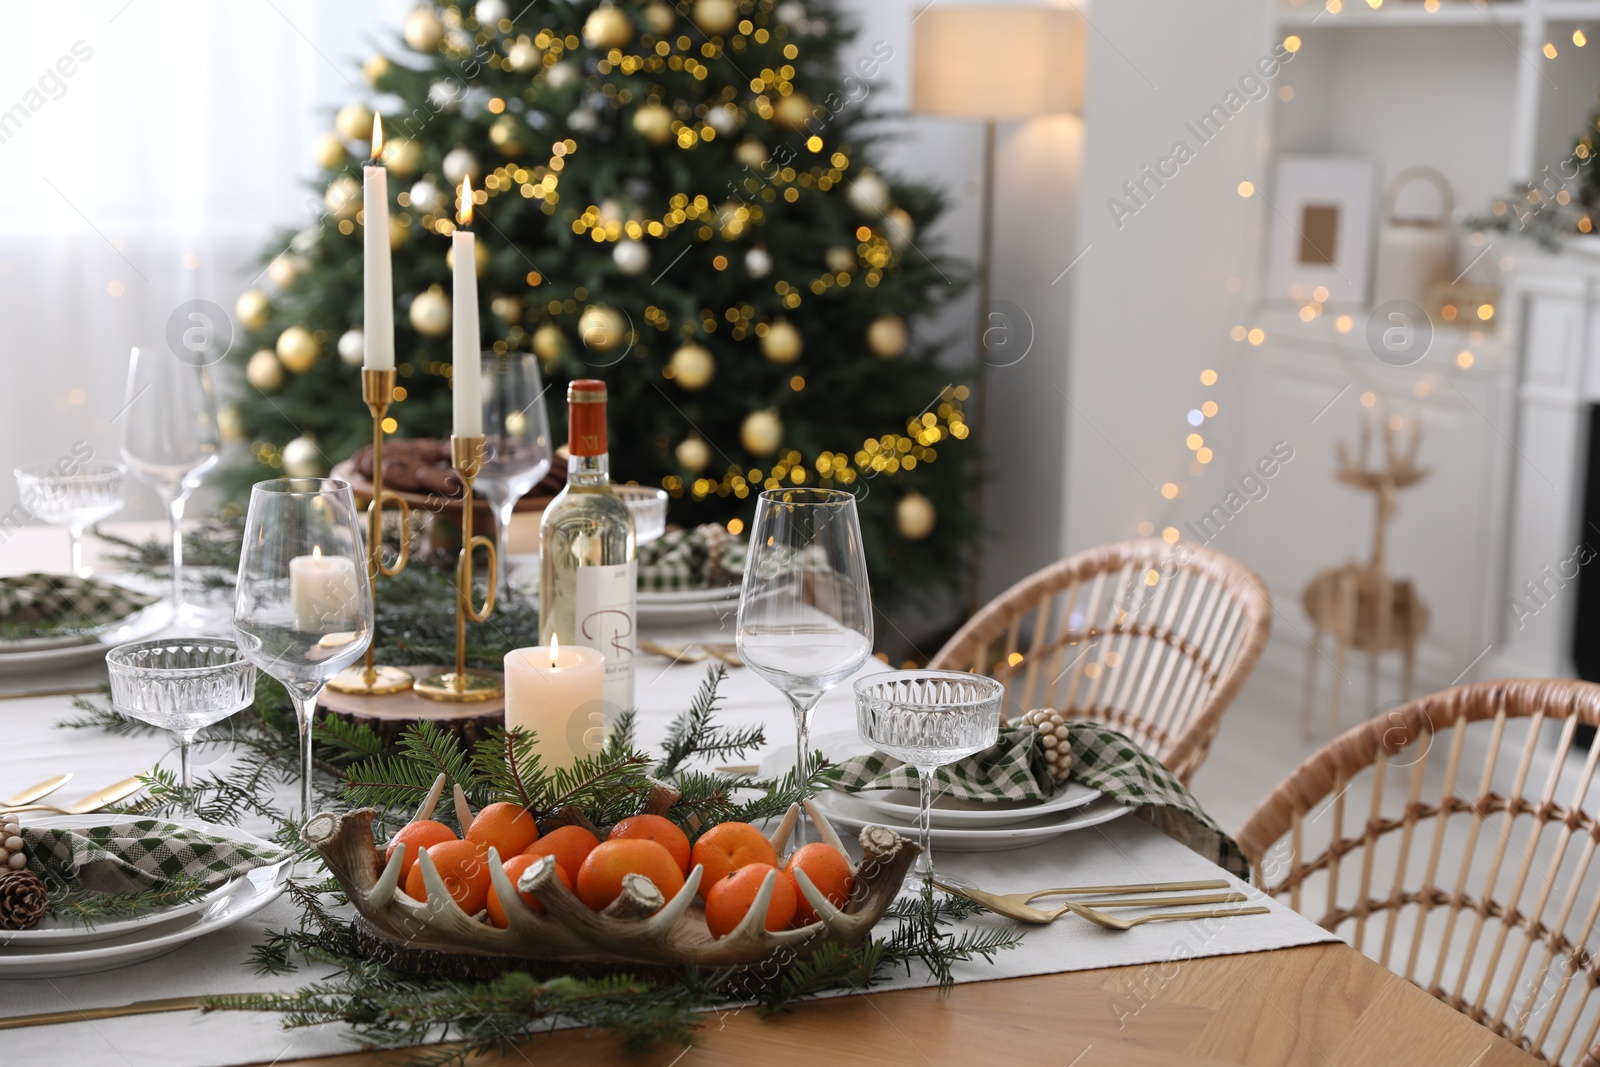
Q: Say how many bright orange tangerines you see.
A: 10